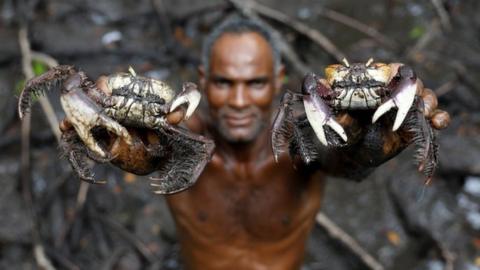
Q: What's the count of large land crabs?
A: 2